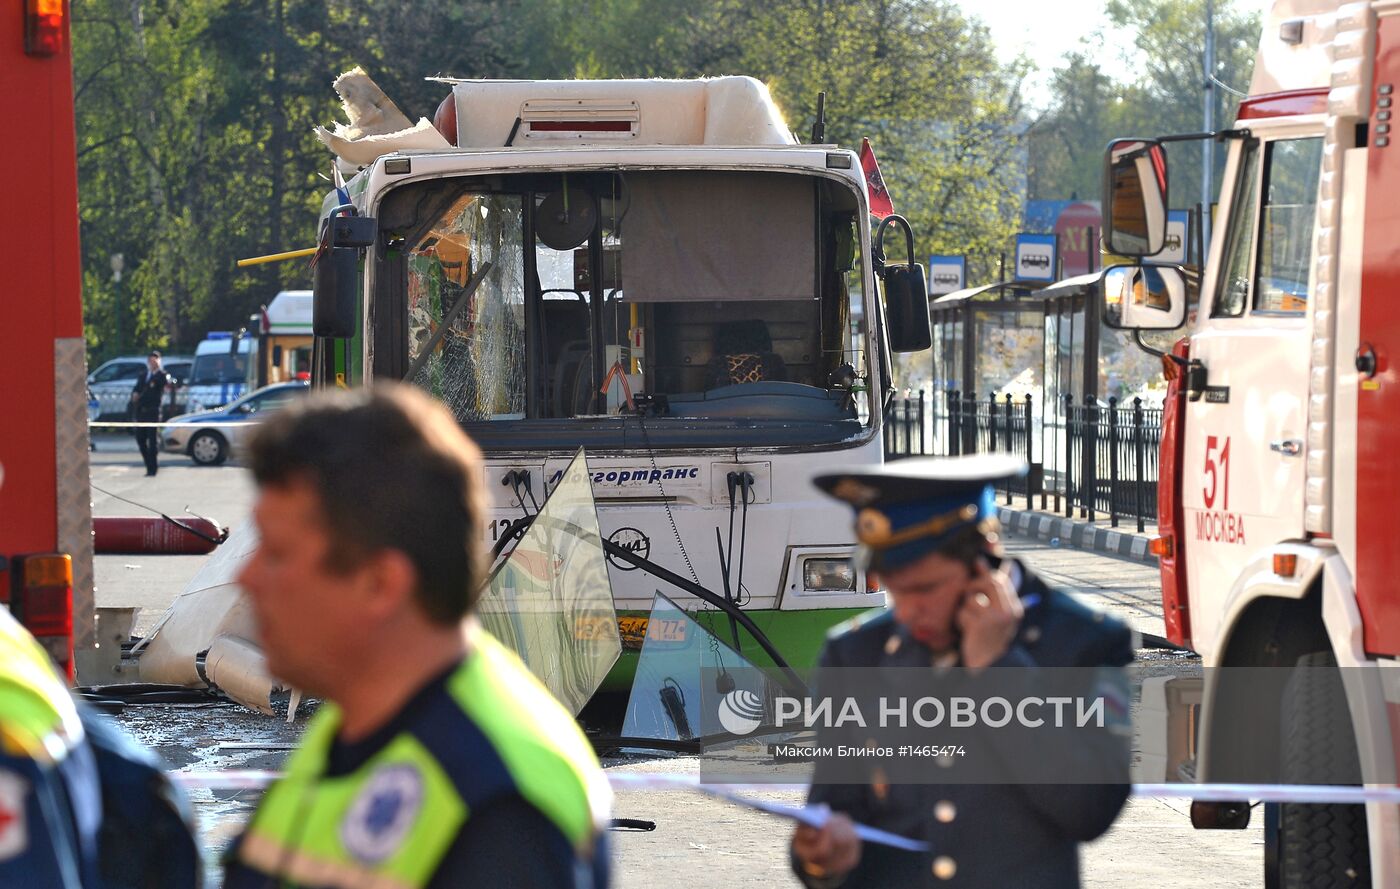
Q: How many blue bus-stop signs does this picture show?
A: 3